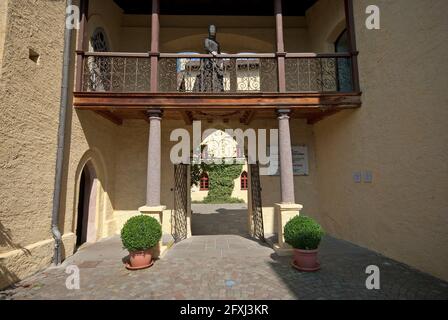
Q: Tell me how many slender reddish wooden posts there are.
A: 4